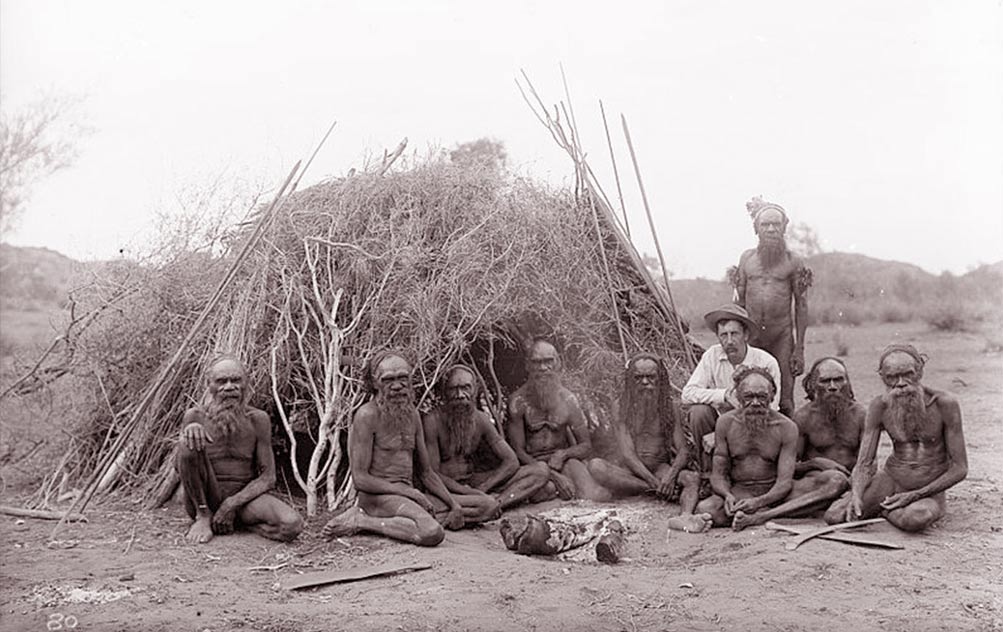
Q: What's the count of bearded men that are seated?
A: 8